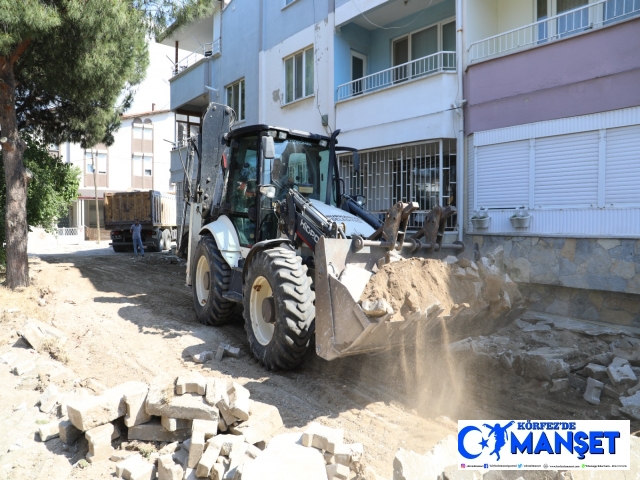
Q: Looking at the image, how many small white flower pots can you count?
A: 2